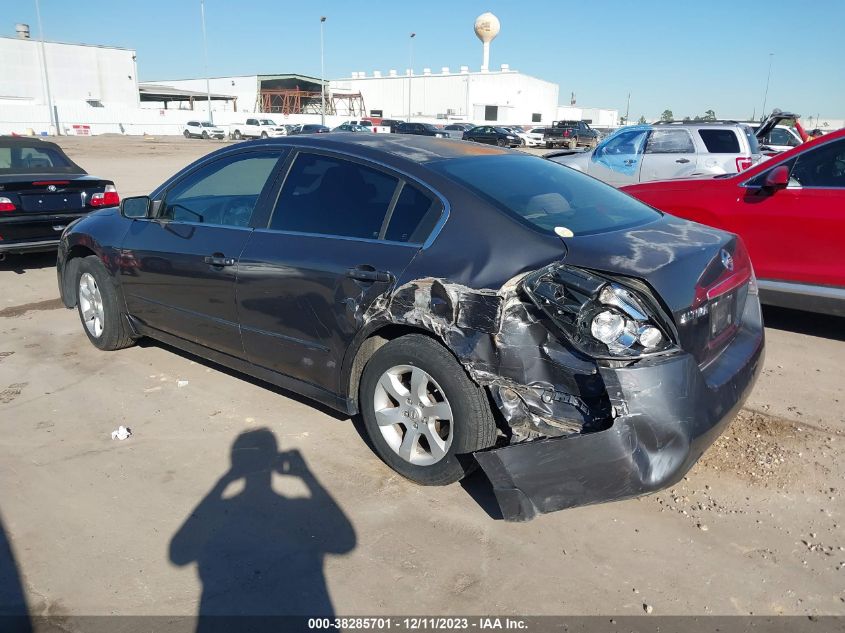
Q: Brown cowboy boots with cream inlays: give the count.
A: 0